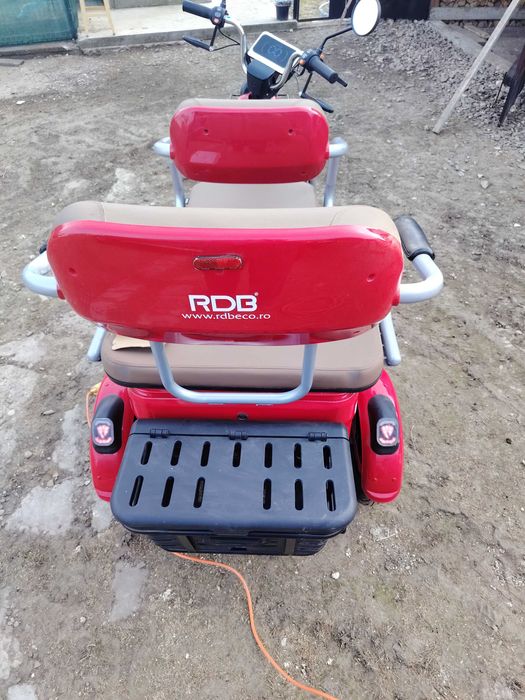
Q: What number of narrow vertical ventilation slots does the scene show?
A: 13